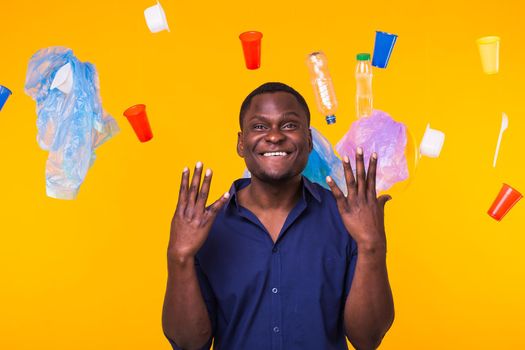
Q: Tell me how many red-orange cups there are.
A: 3